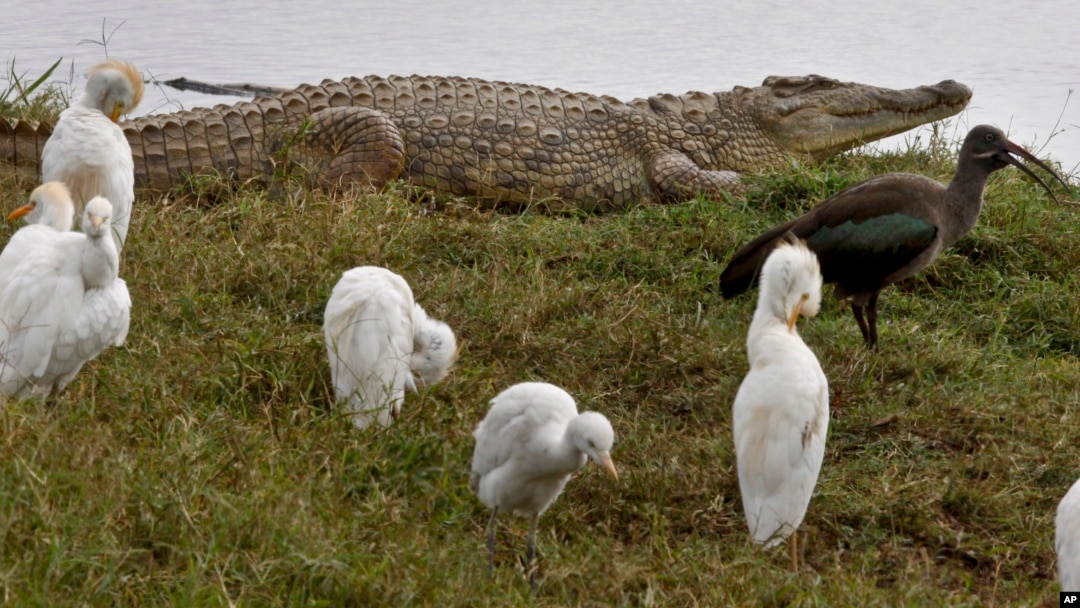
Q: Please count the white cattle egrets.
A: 7